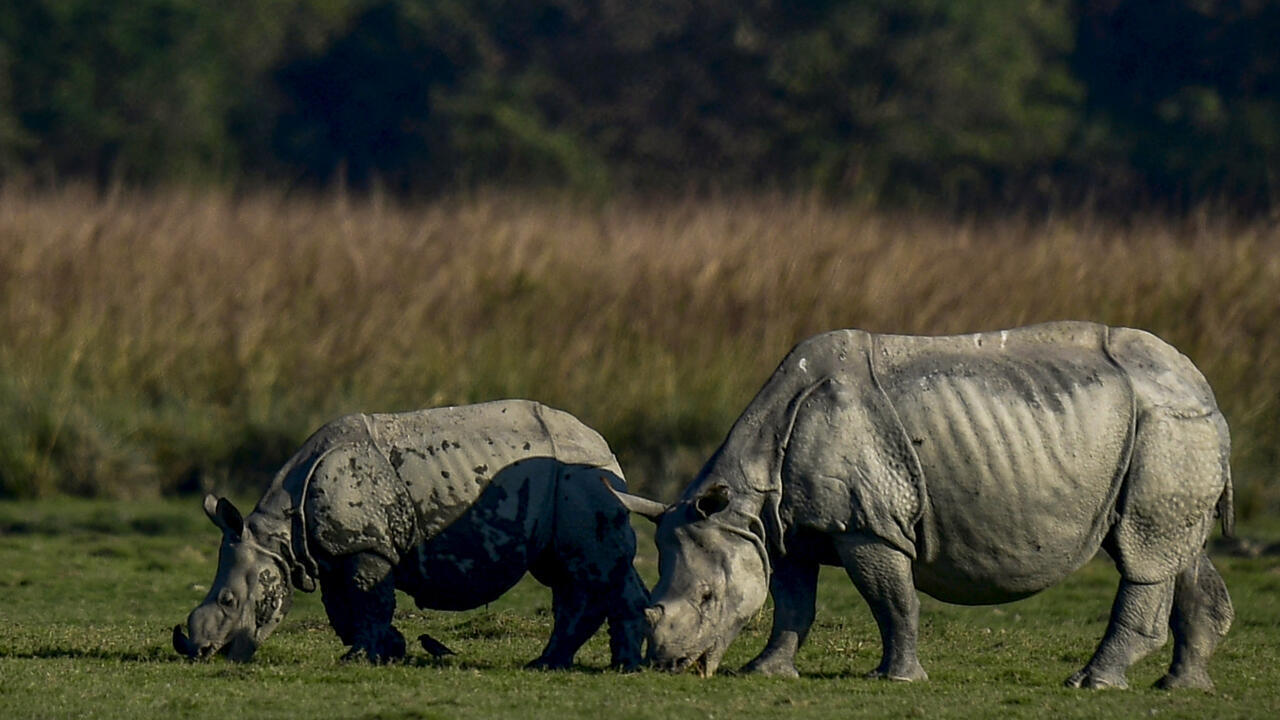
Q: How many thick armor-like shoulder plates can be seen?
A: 2